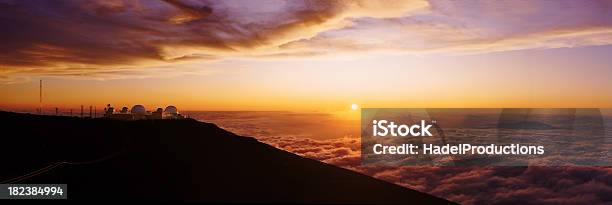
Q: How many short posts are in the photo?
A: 5